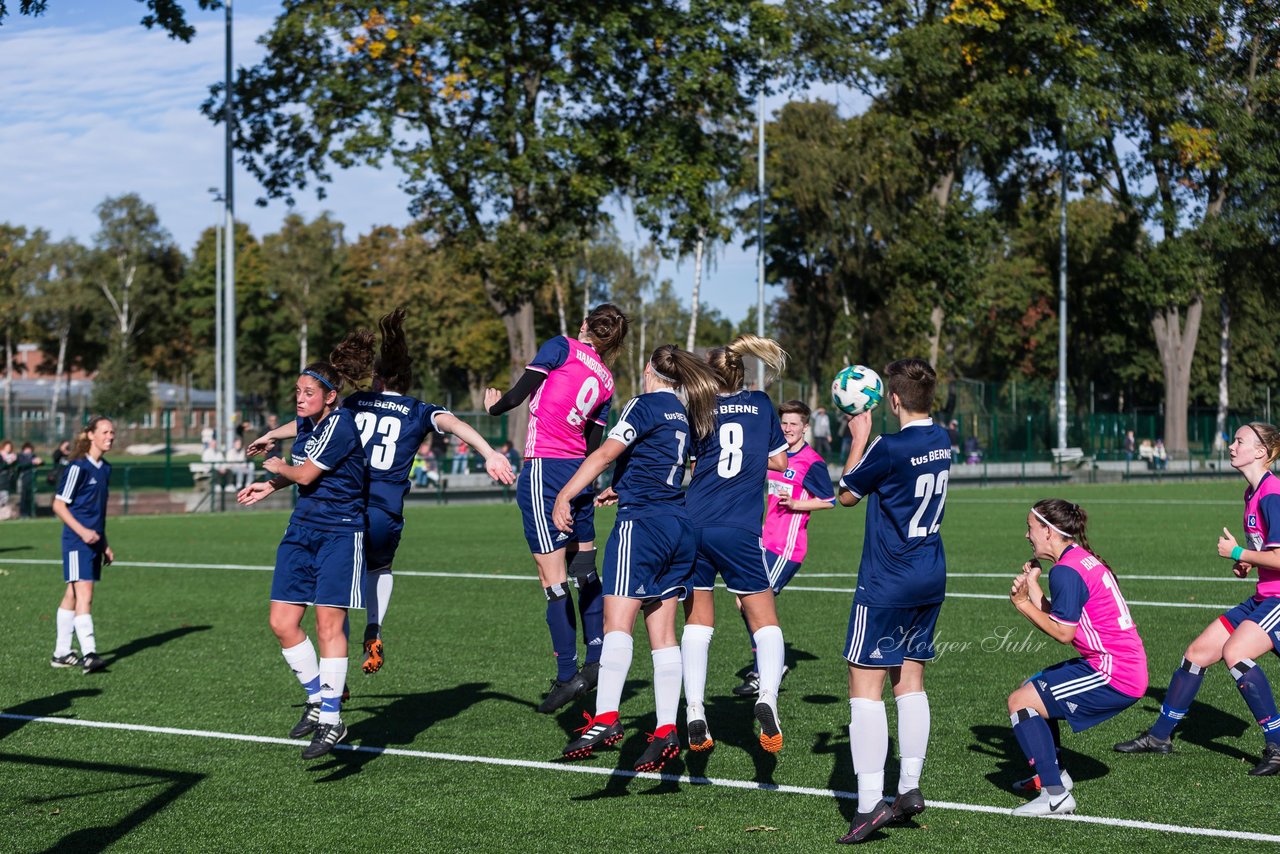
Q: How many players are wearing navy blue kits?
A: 6